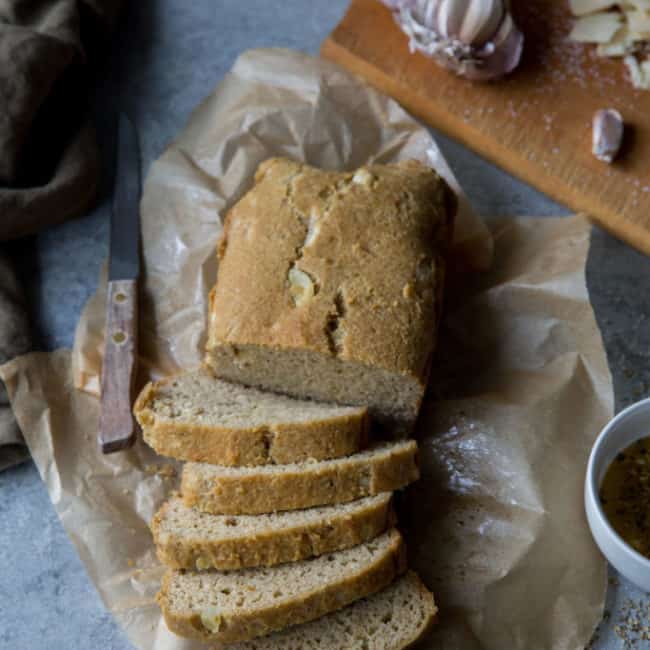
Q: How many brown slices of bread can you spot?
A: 5